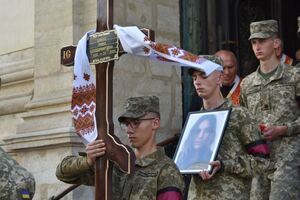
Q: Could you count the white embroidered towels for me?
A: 1